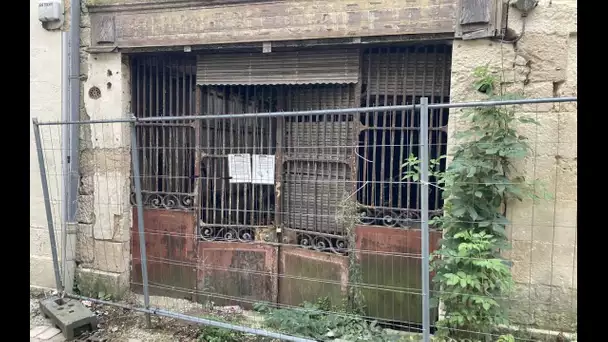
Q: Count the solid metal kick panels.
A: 4